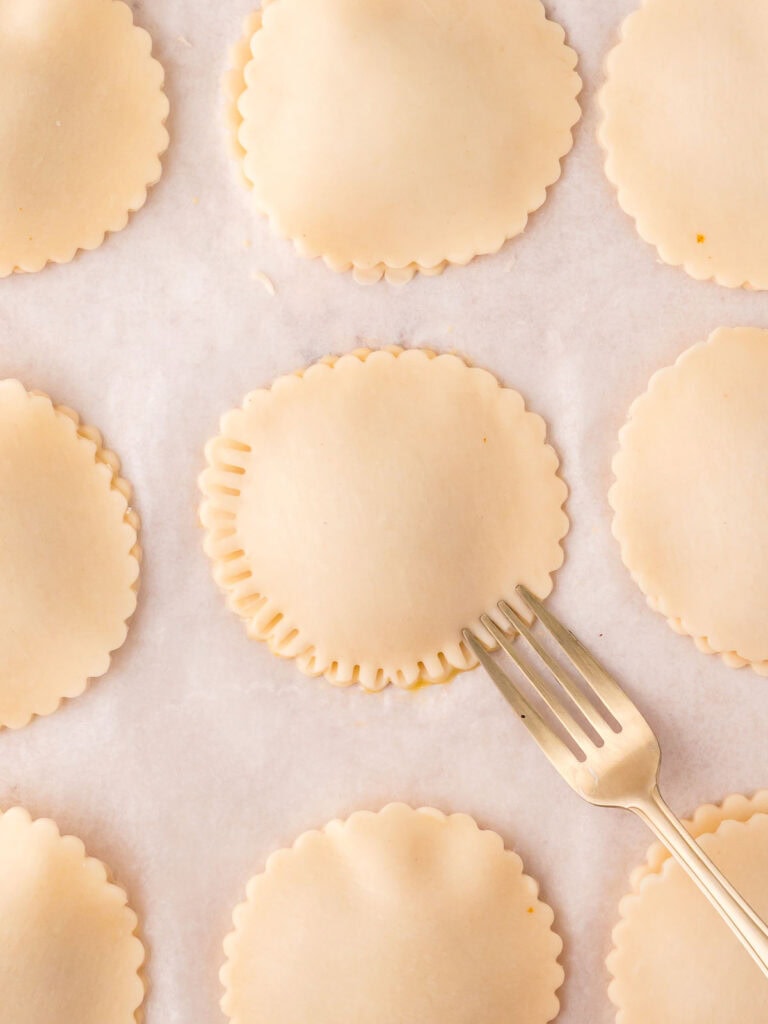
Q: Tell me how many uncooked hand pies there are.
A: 9